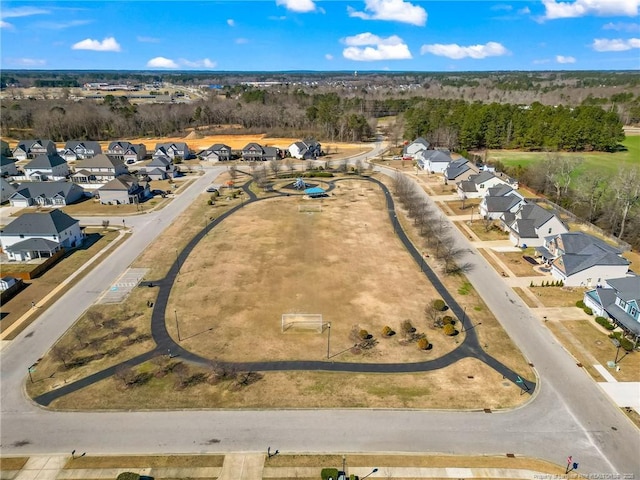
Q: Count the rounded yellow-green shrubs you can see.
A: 7